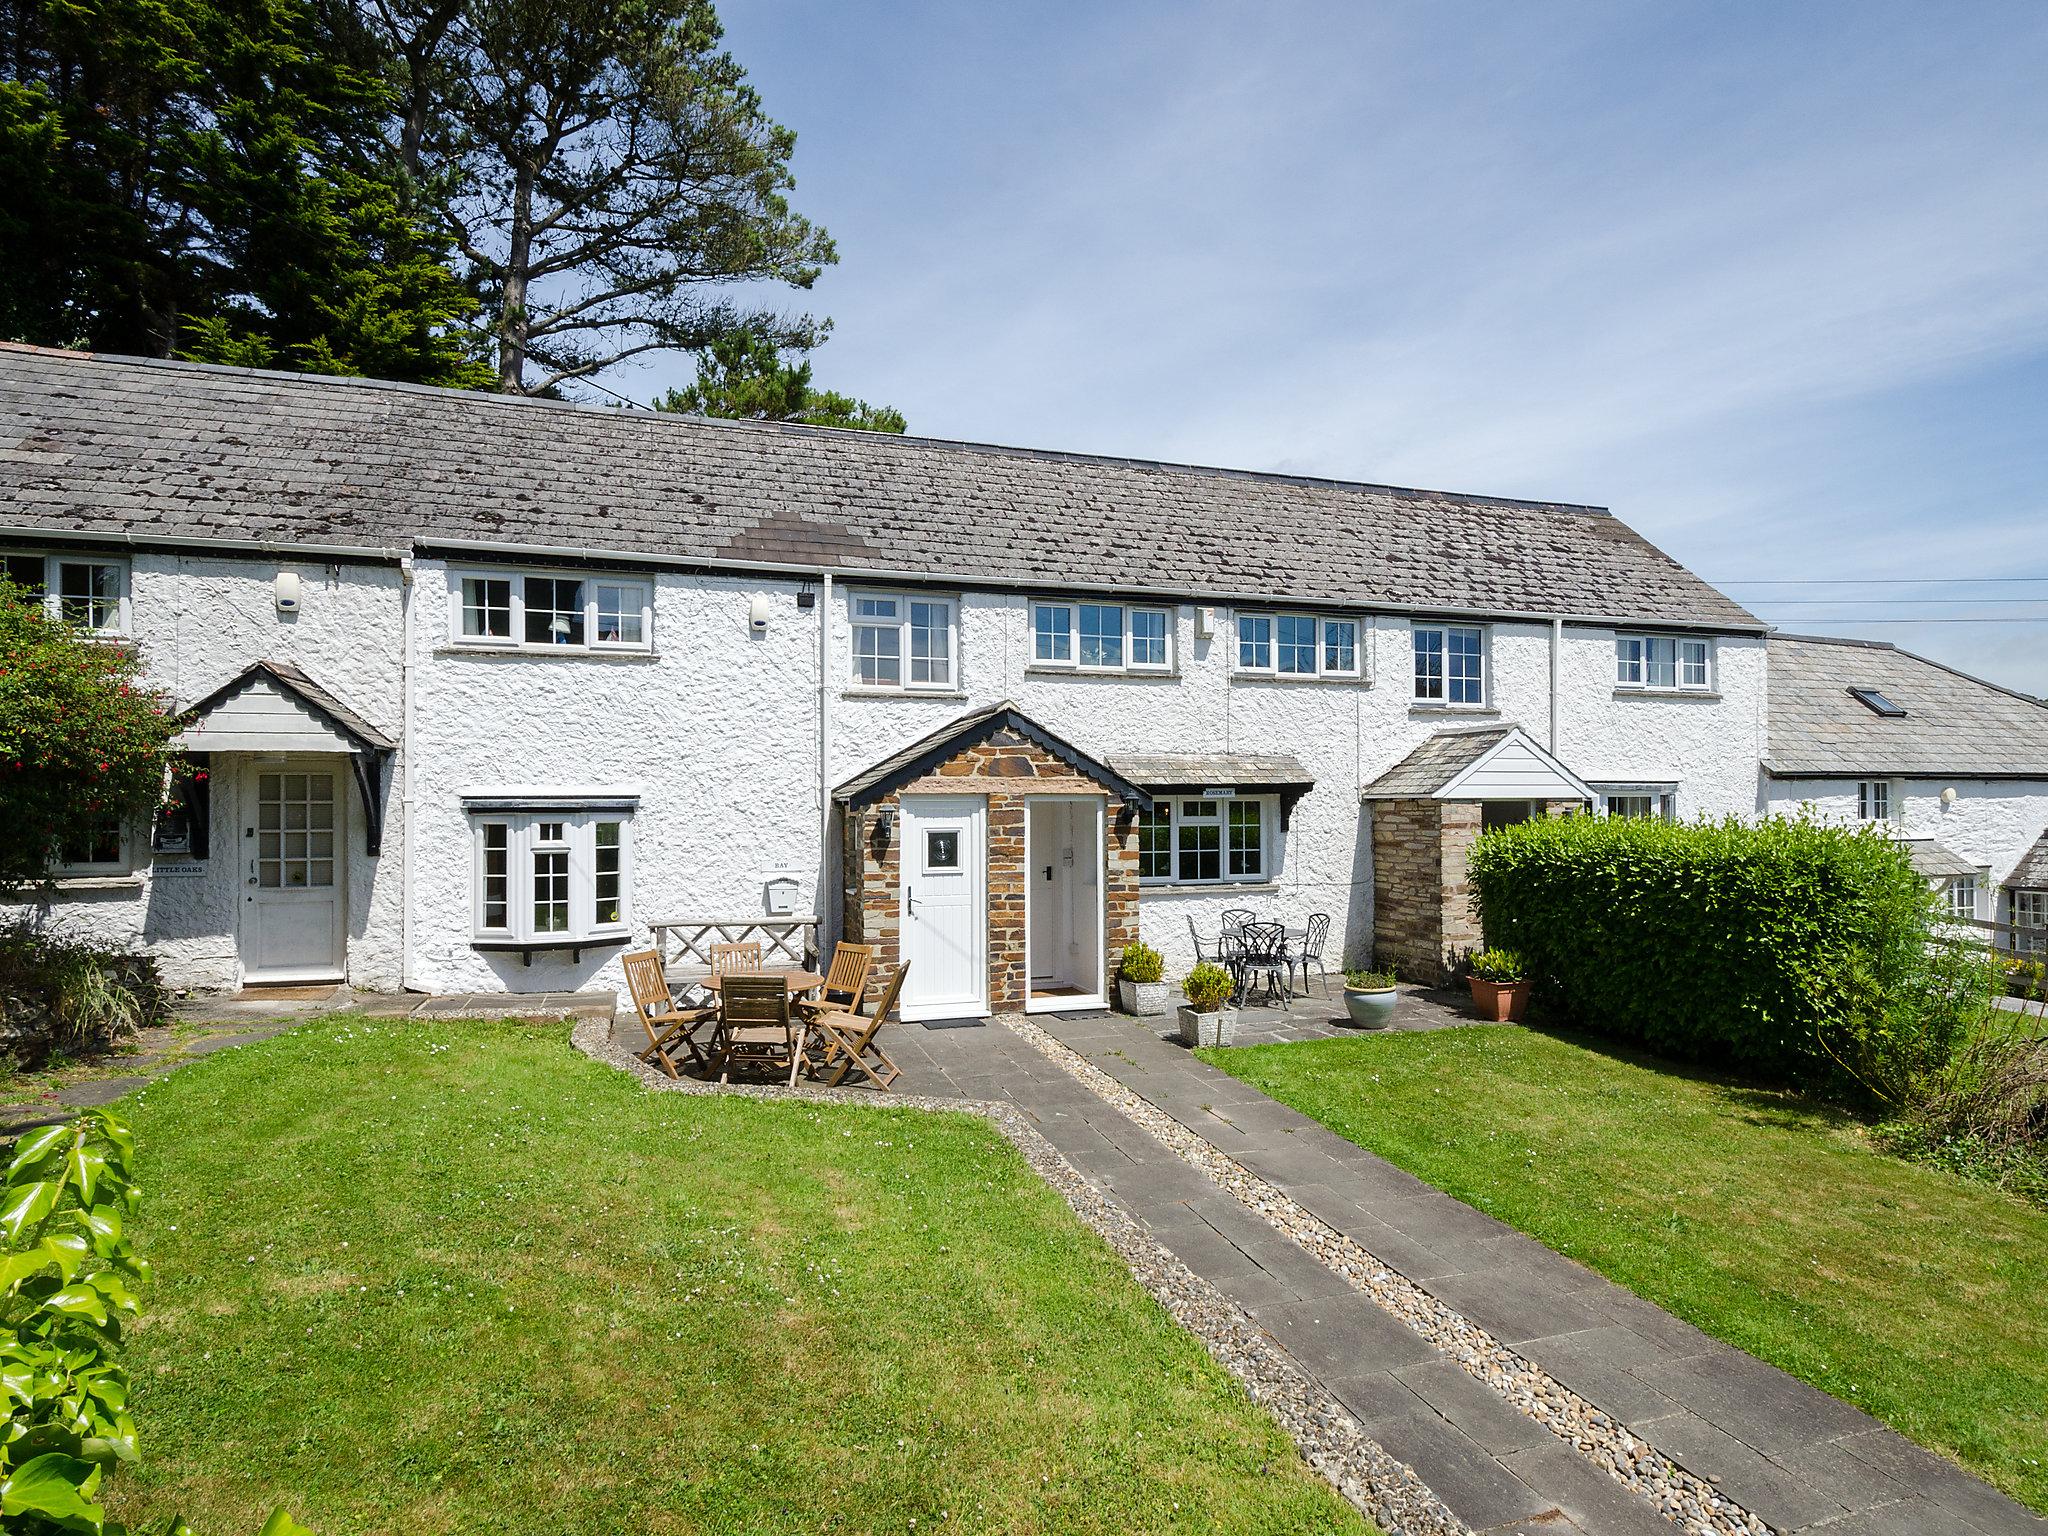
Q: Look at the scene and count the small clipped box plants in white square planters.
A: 2